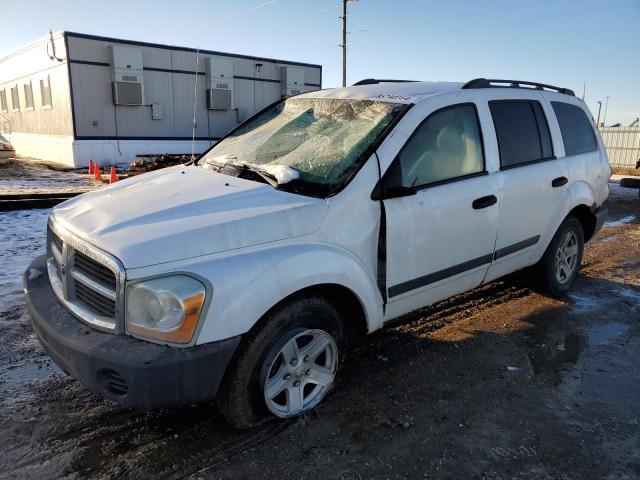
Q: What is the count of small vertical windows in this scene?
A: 4